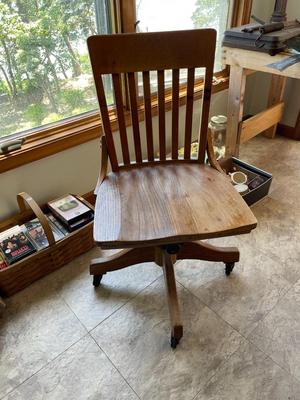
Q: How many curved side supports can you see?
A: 2